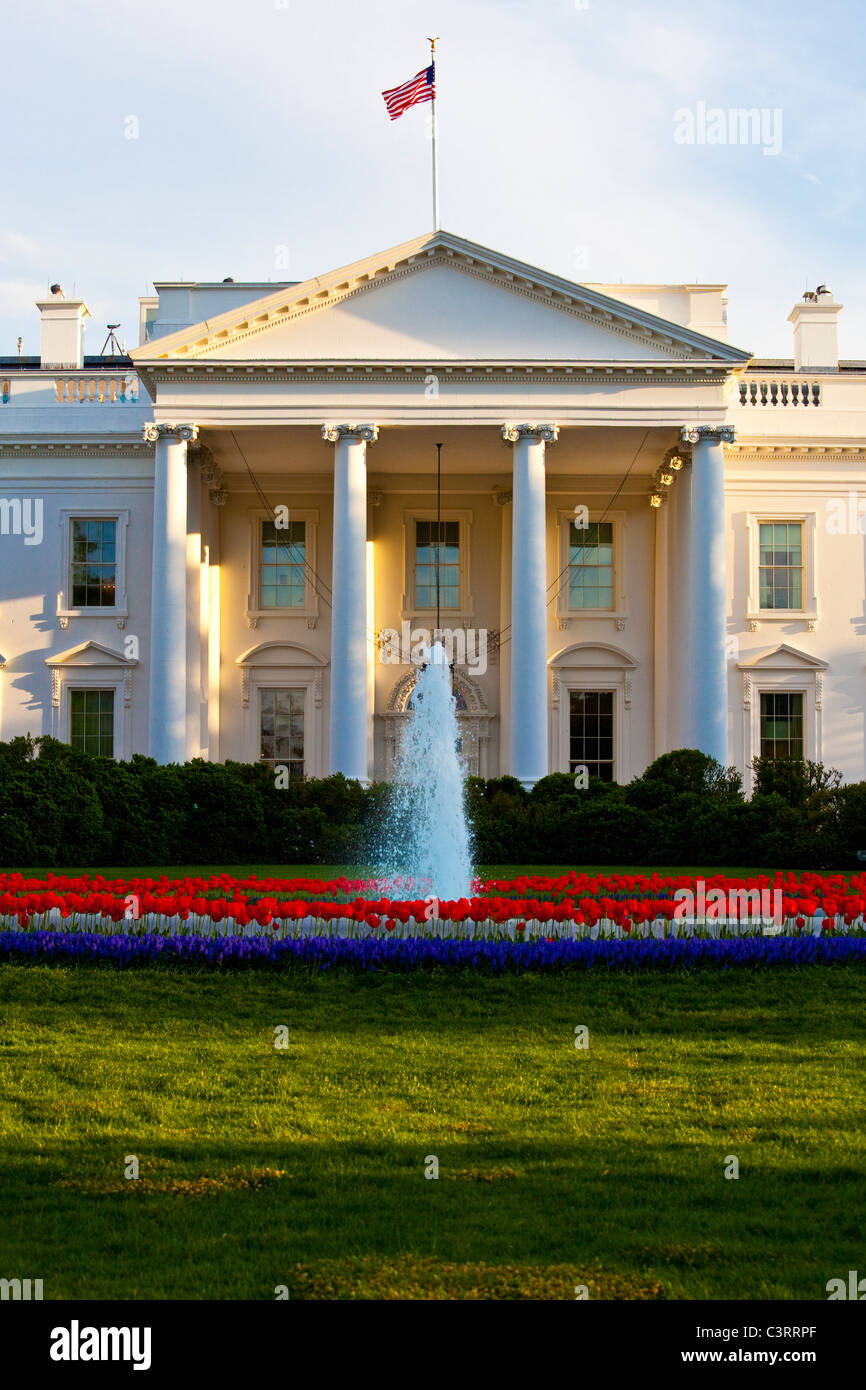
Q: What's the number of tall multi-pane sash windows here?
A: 9